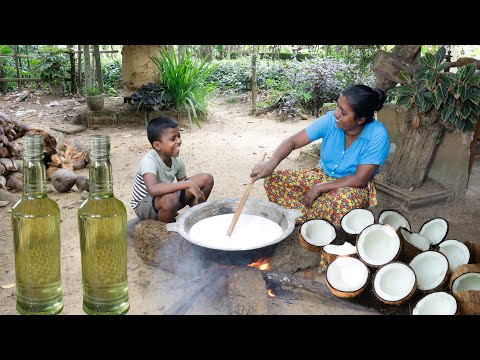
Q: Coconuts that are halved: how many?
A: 13